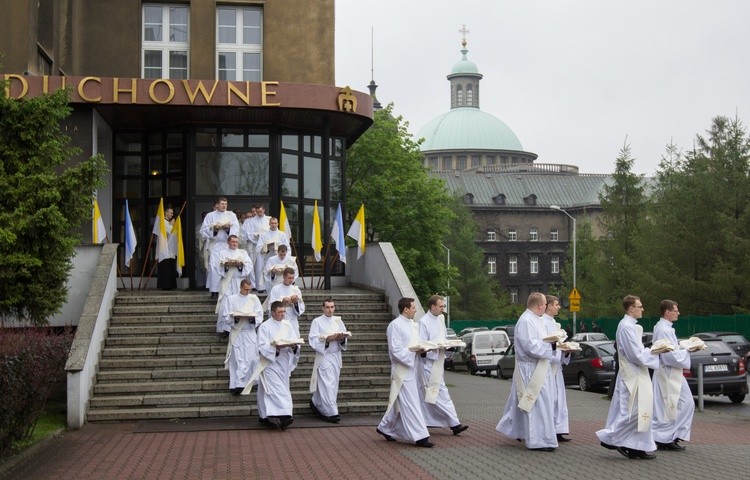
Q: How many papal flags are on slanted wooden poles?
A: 6